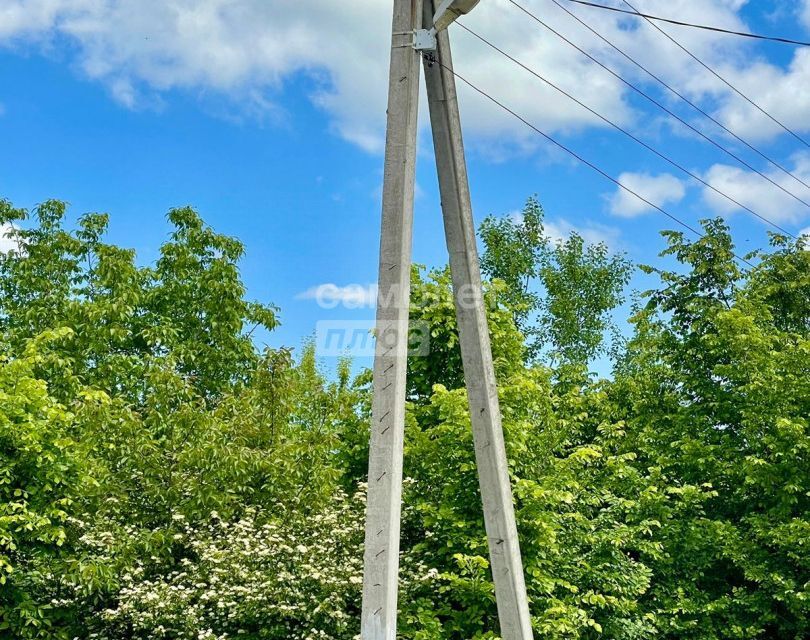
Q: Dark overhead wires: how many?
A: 6